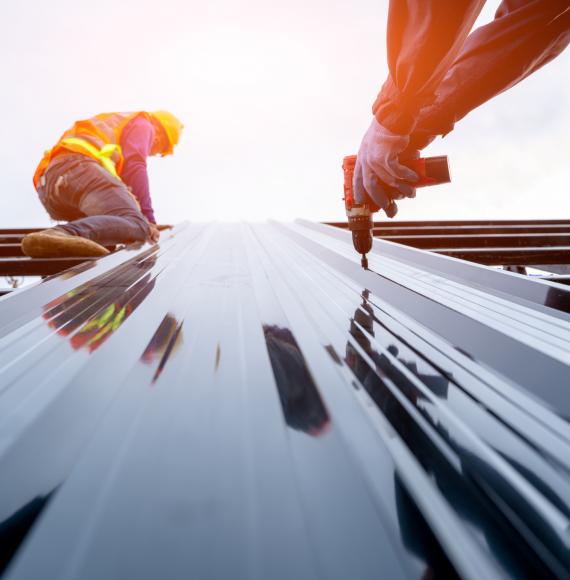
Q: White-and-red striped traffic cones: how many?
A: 0